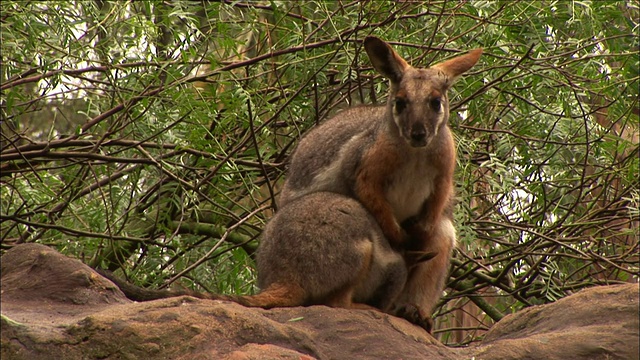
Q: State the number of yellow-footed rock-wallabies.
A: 2